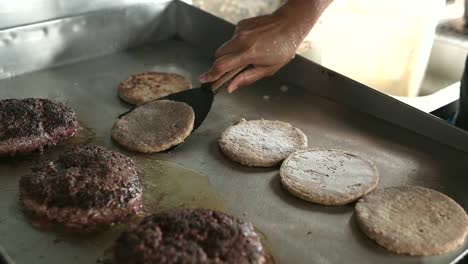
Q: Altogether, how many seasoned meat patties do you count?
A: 3